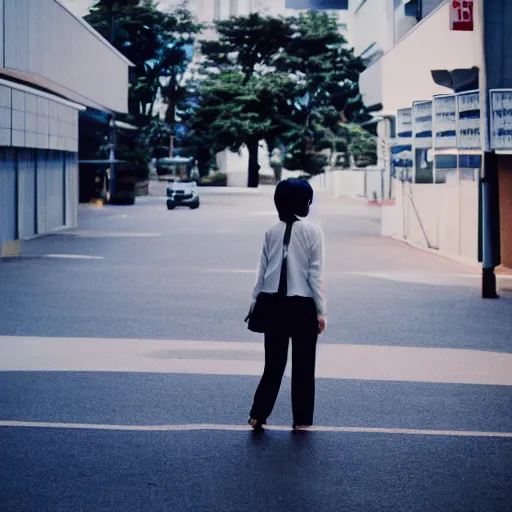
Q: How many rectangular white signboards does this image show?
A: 5